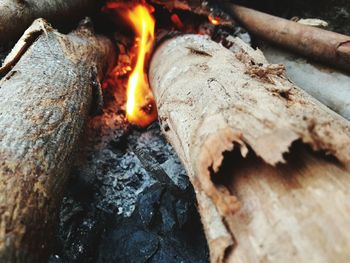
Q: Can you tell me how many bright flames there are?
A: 1